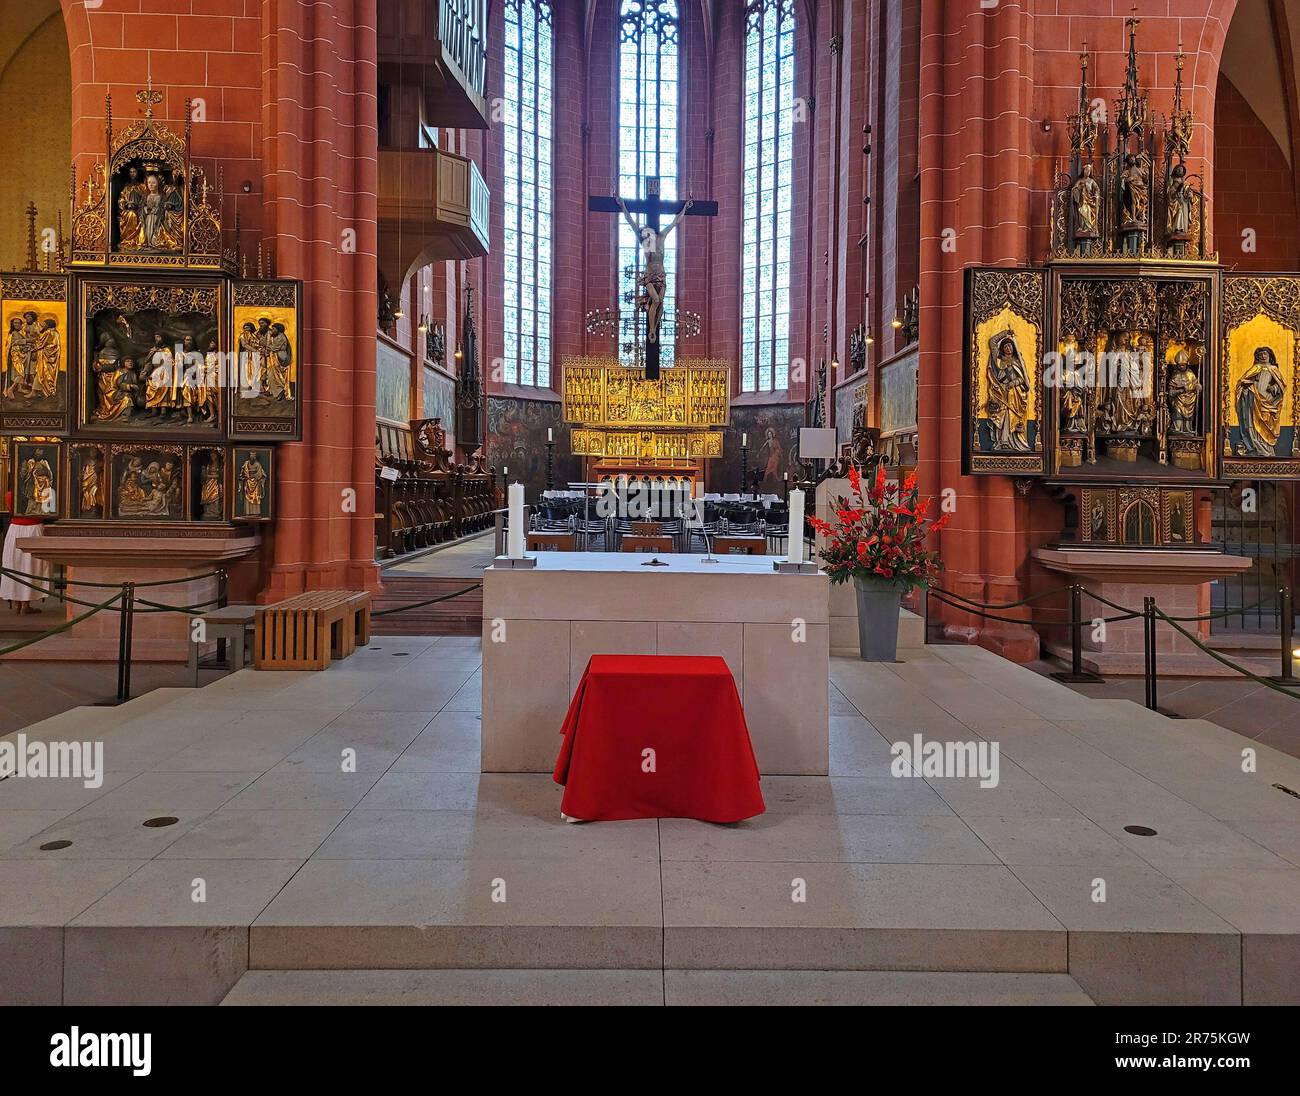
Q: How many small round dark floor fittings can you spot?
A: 5